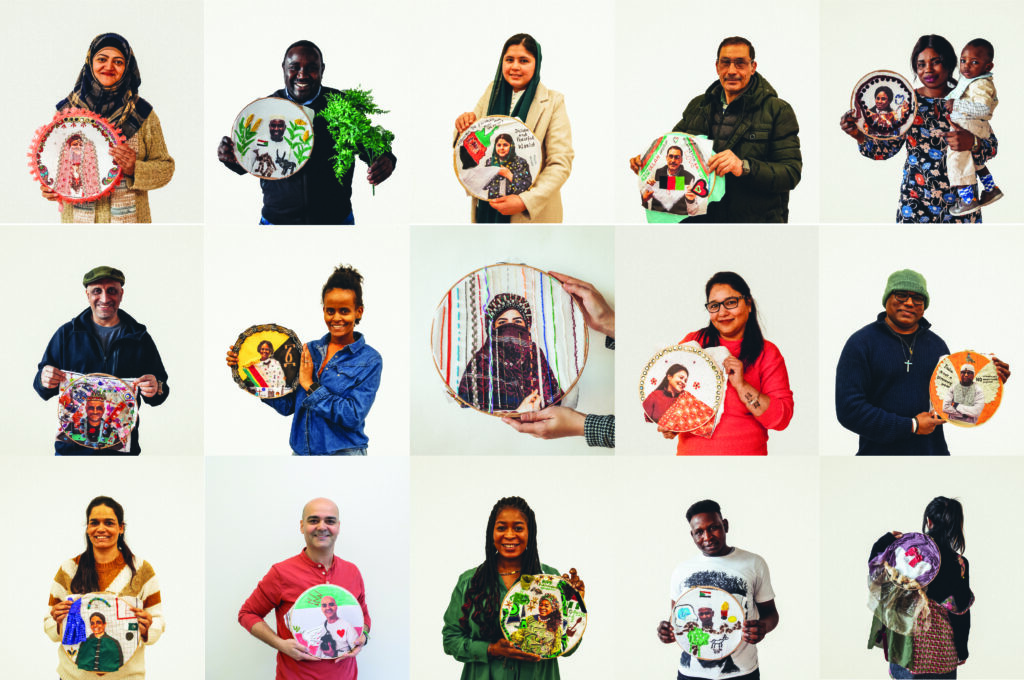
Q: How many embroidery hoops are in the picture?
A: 15